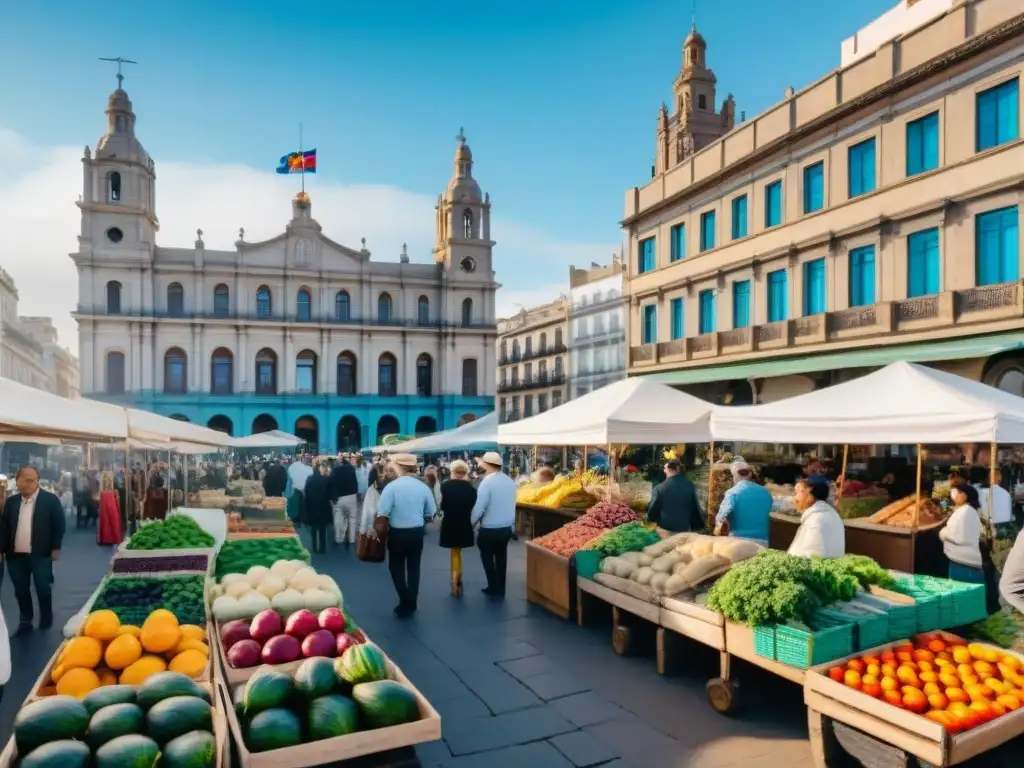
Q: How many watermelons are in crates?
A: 14